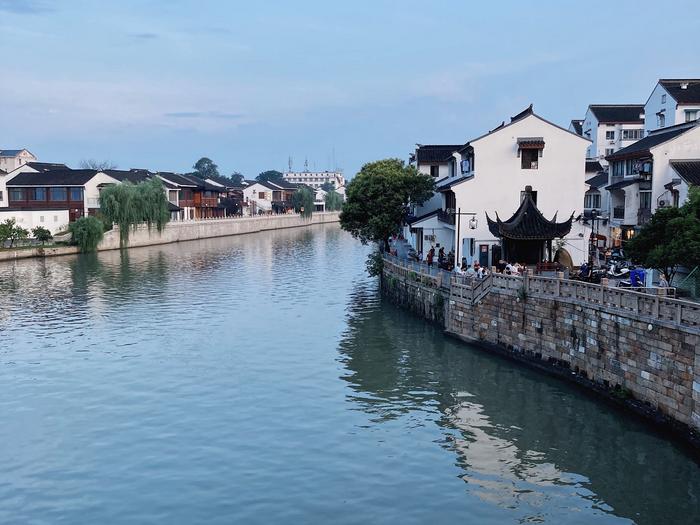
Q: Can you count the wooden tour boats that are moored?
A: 0